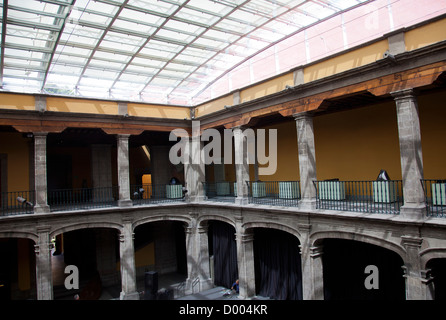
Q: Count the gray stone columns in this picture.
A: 12